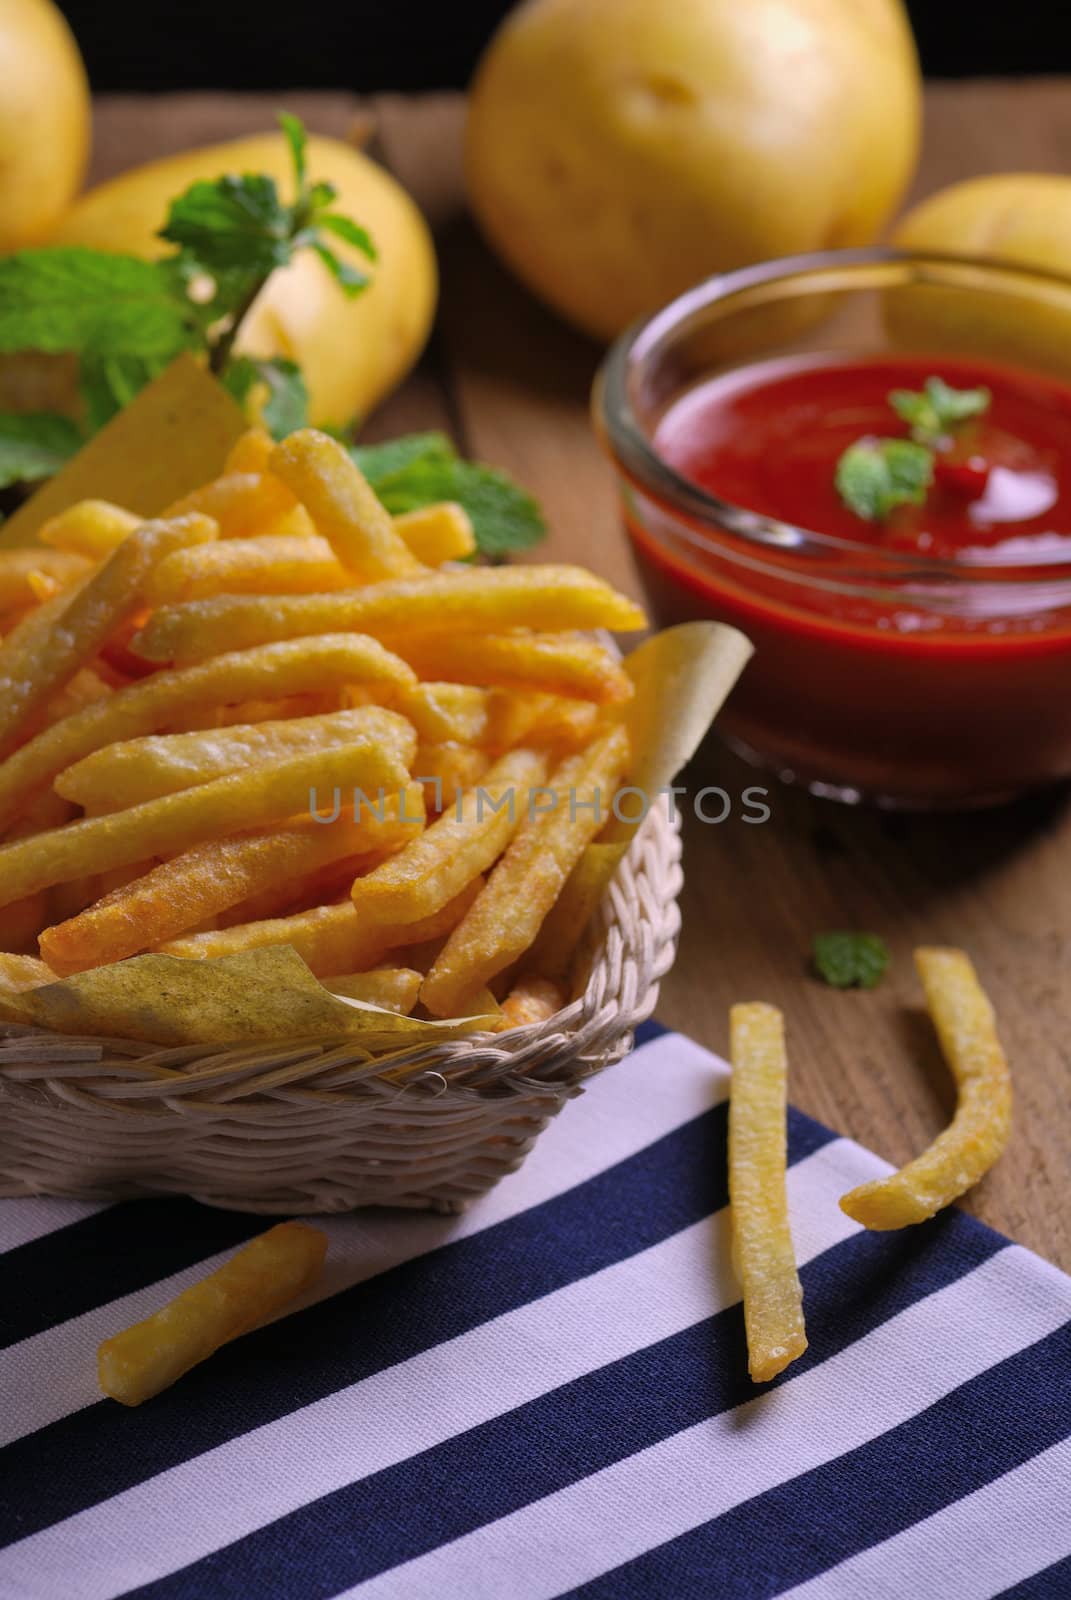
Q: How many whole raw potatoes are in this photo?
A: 4